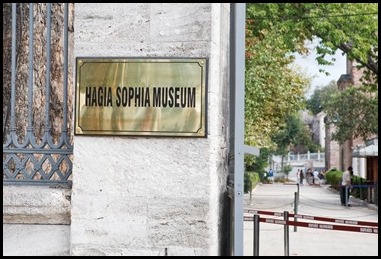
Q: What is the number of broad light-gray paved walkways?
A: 1